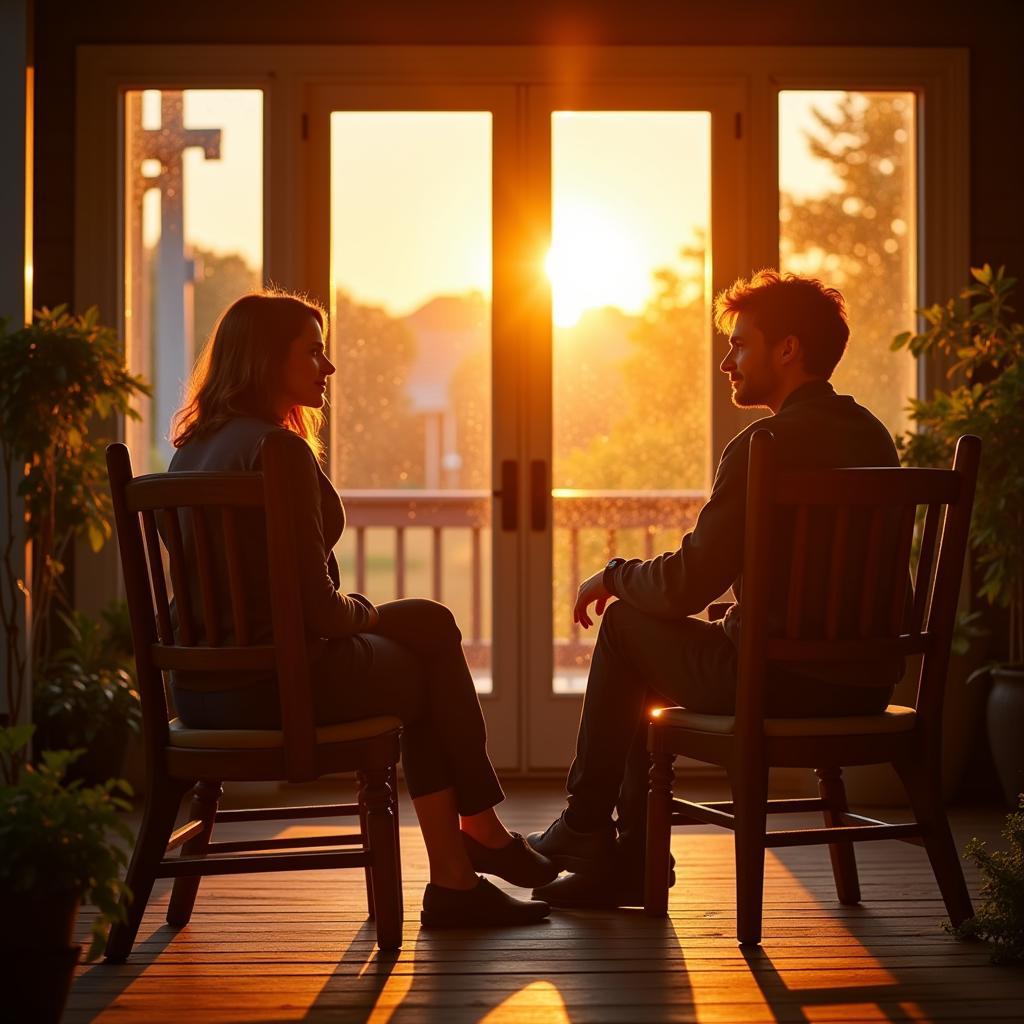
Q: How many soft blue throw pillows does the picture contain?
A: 0